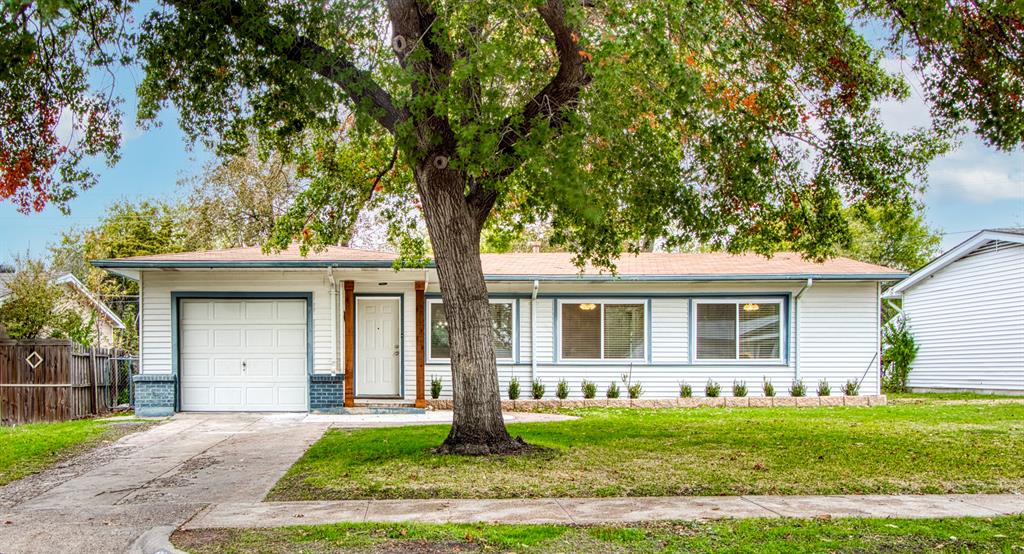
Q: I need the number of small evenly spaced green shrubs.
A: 14